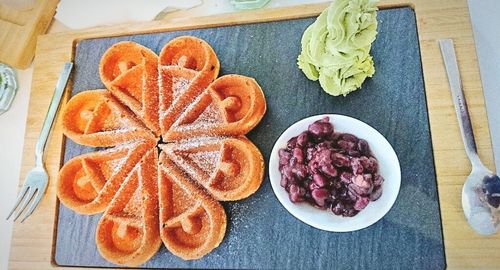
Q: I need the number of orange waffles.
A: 8